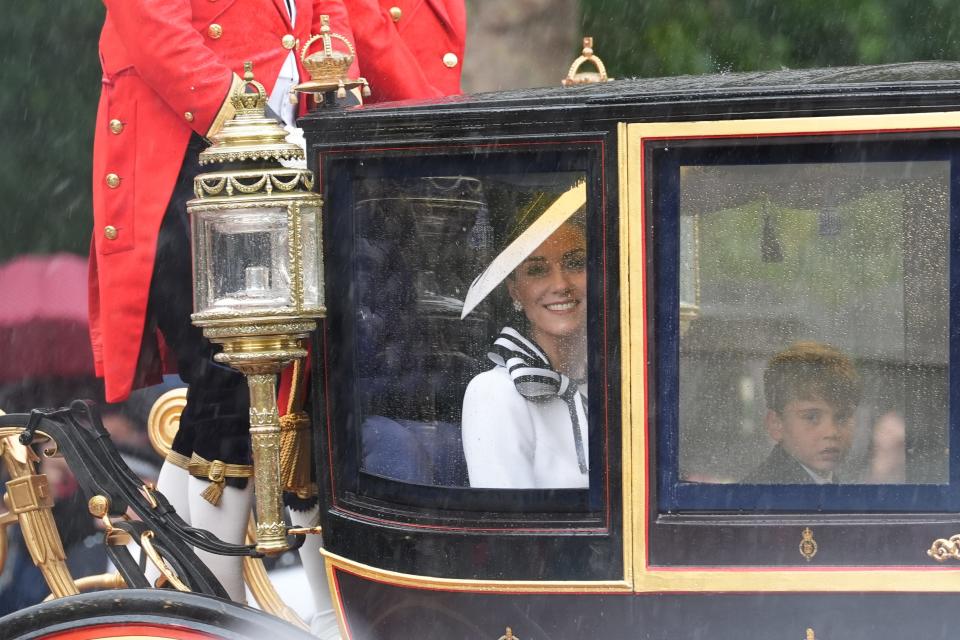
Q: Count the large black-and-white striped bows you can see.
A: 1